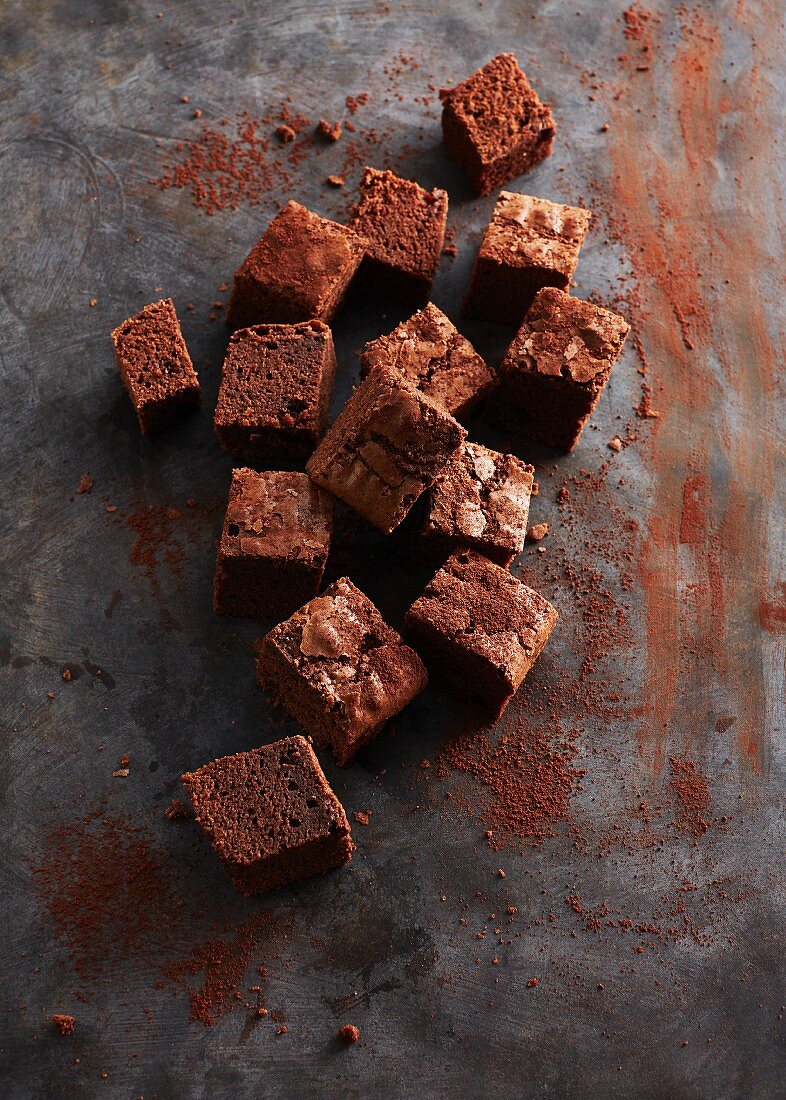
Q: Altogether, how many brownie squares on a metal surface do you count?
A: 14